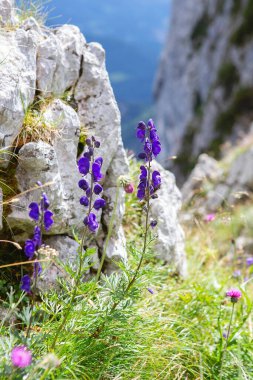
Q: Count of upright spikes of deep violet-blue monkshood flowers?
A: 3